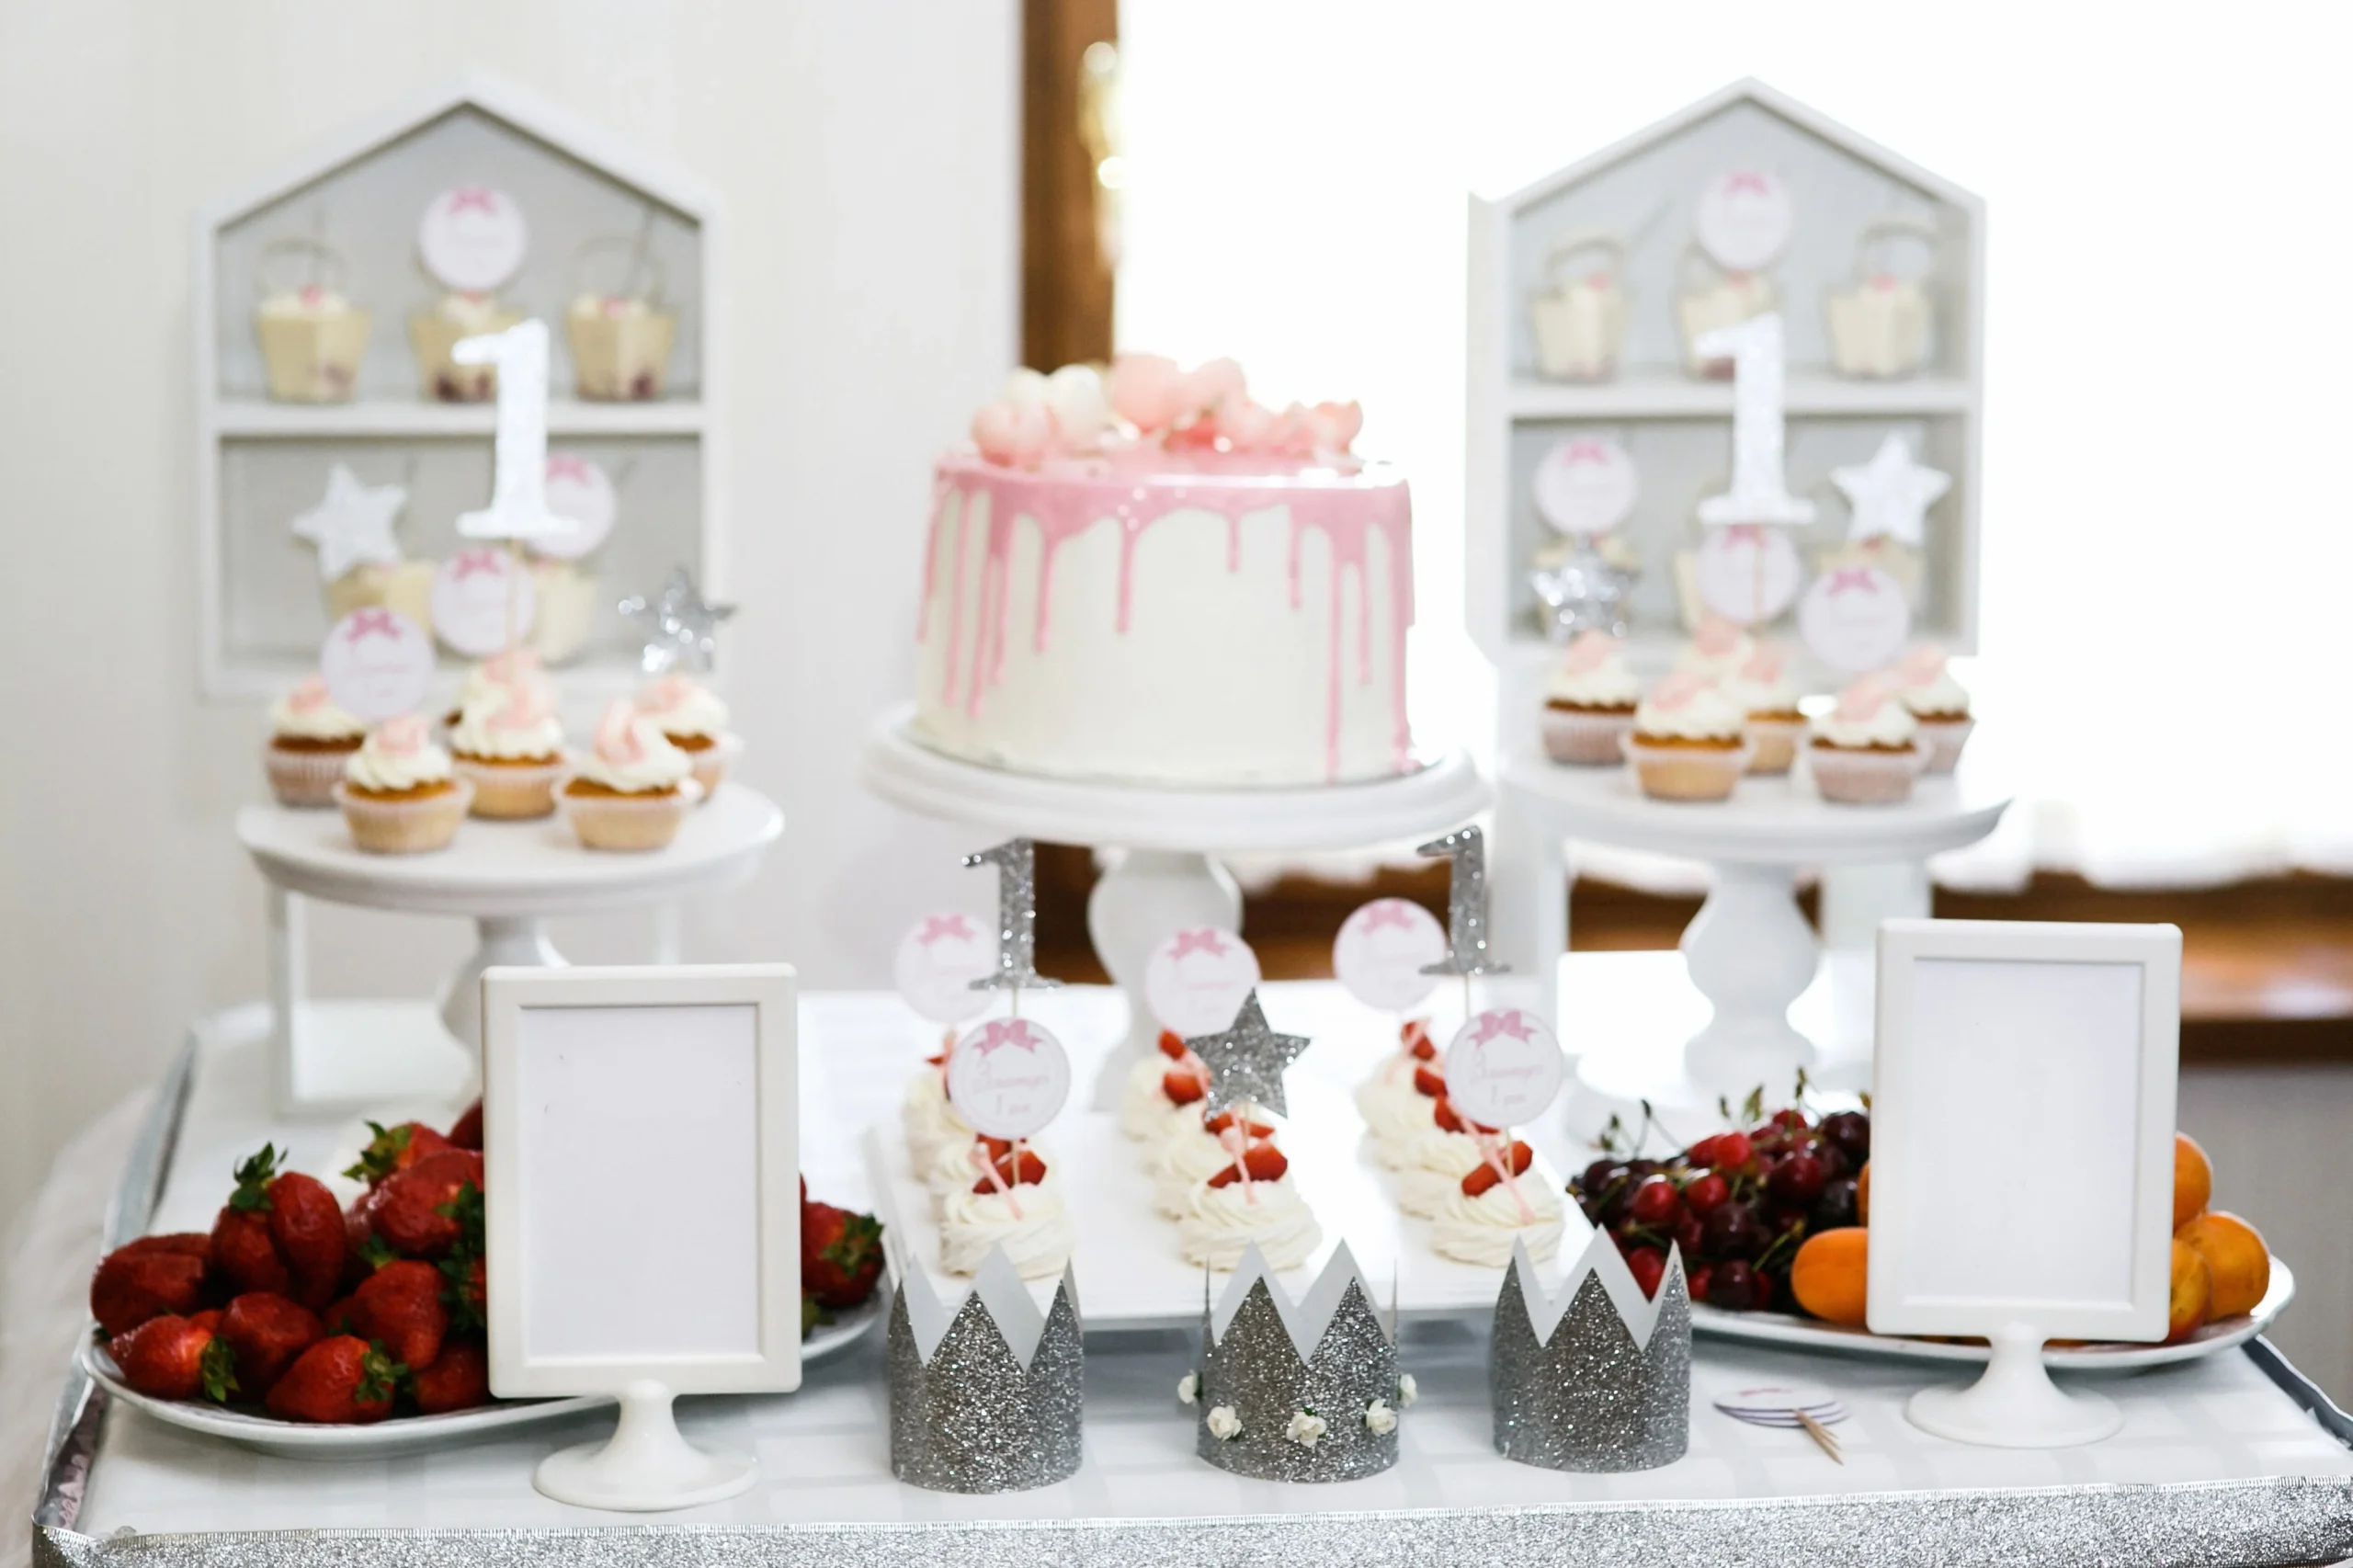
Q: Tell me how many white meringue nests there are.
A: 12